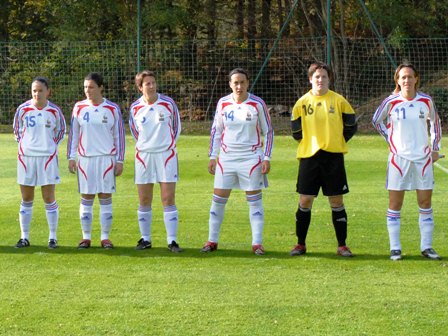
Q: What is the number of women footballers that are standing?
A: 6